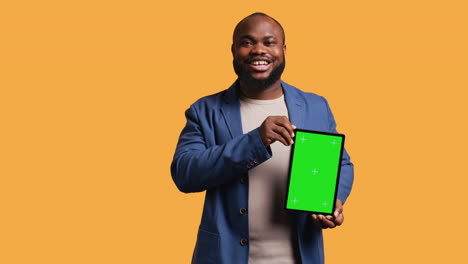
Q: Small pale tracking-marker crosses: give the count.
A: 5